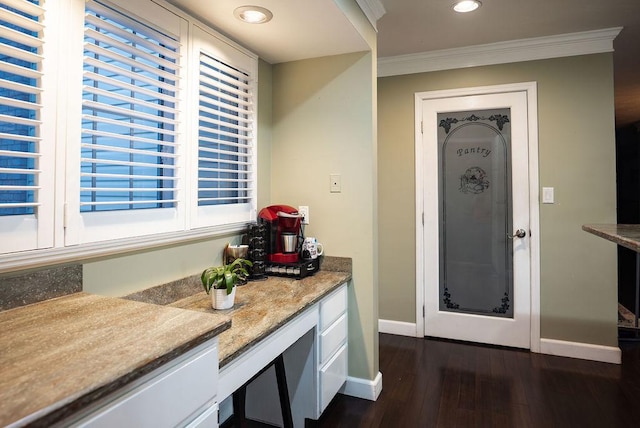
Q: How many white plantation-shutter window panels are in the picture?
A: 3